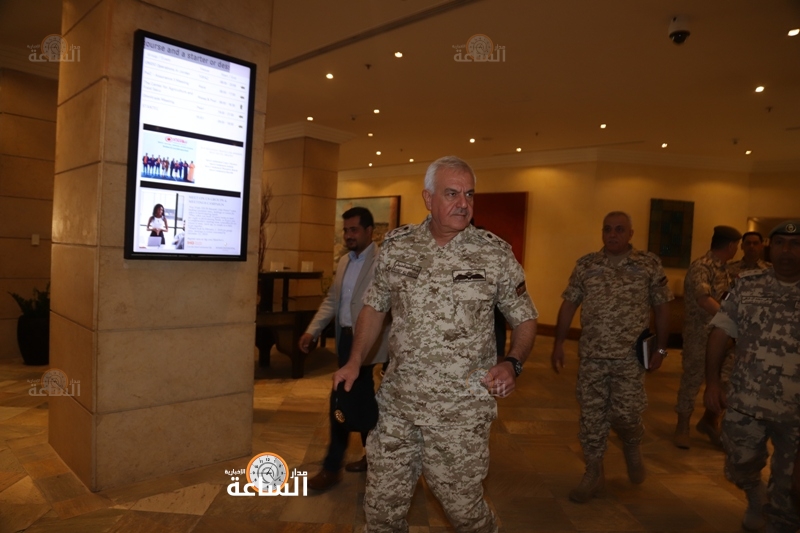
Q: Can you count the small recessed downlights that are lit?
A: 15